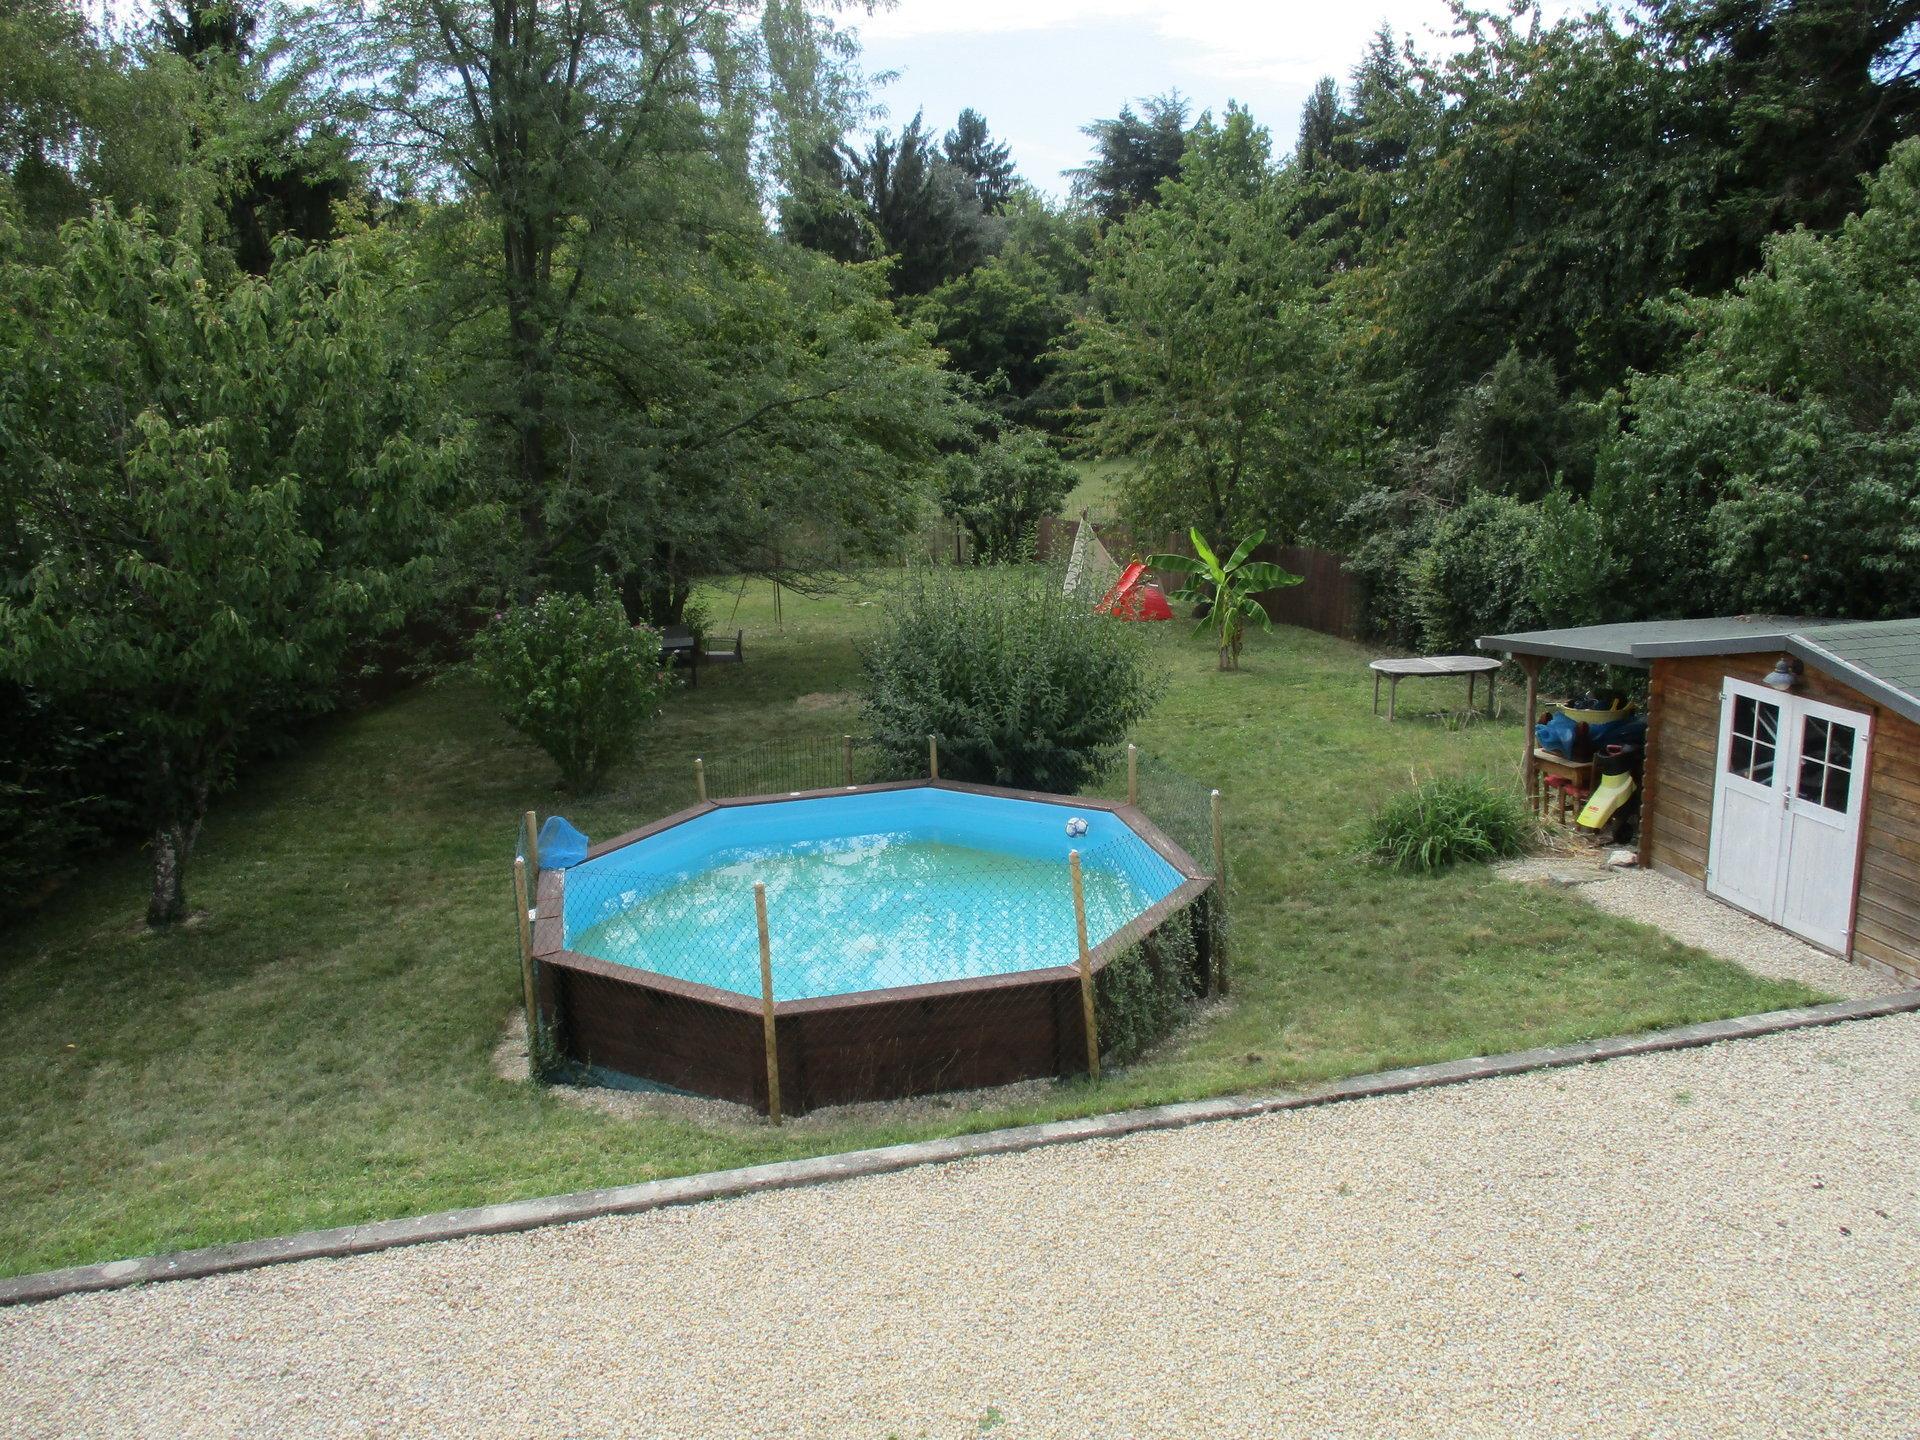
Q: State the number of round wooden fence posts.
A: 9